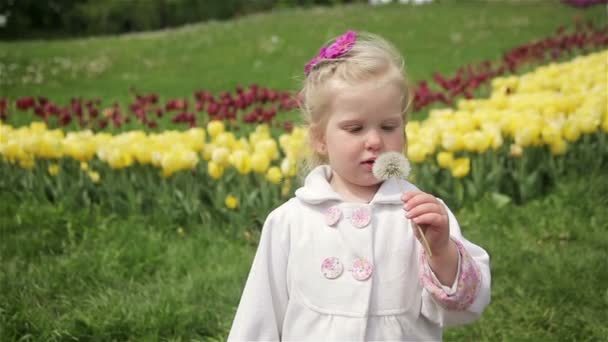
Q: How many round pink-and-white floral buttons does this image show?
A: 4